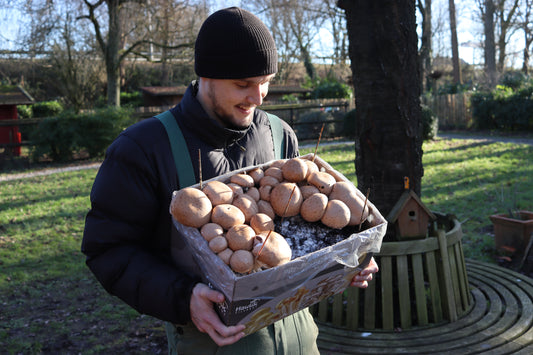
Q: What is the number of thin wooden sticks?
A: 5